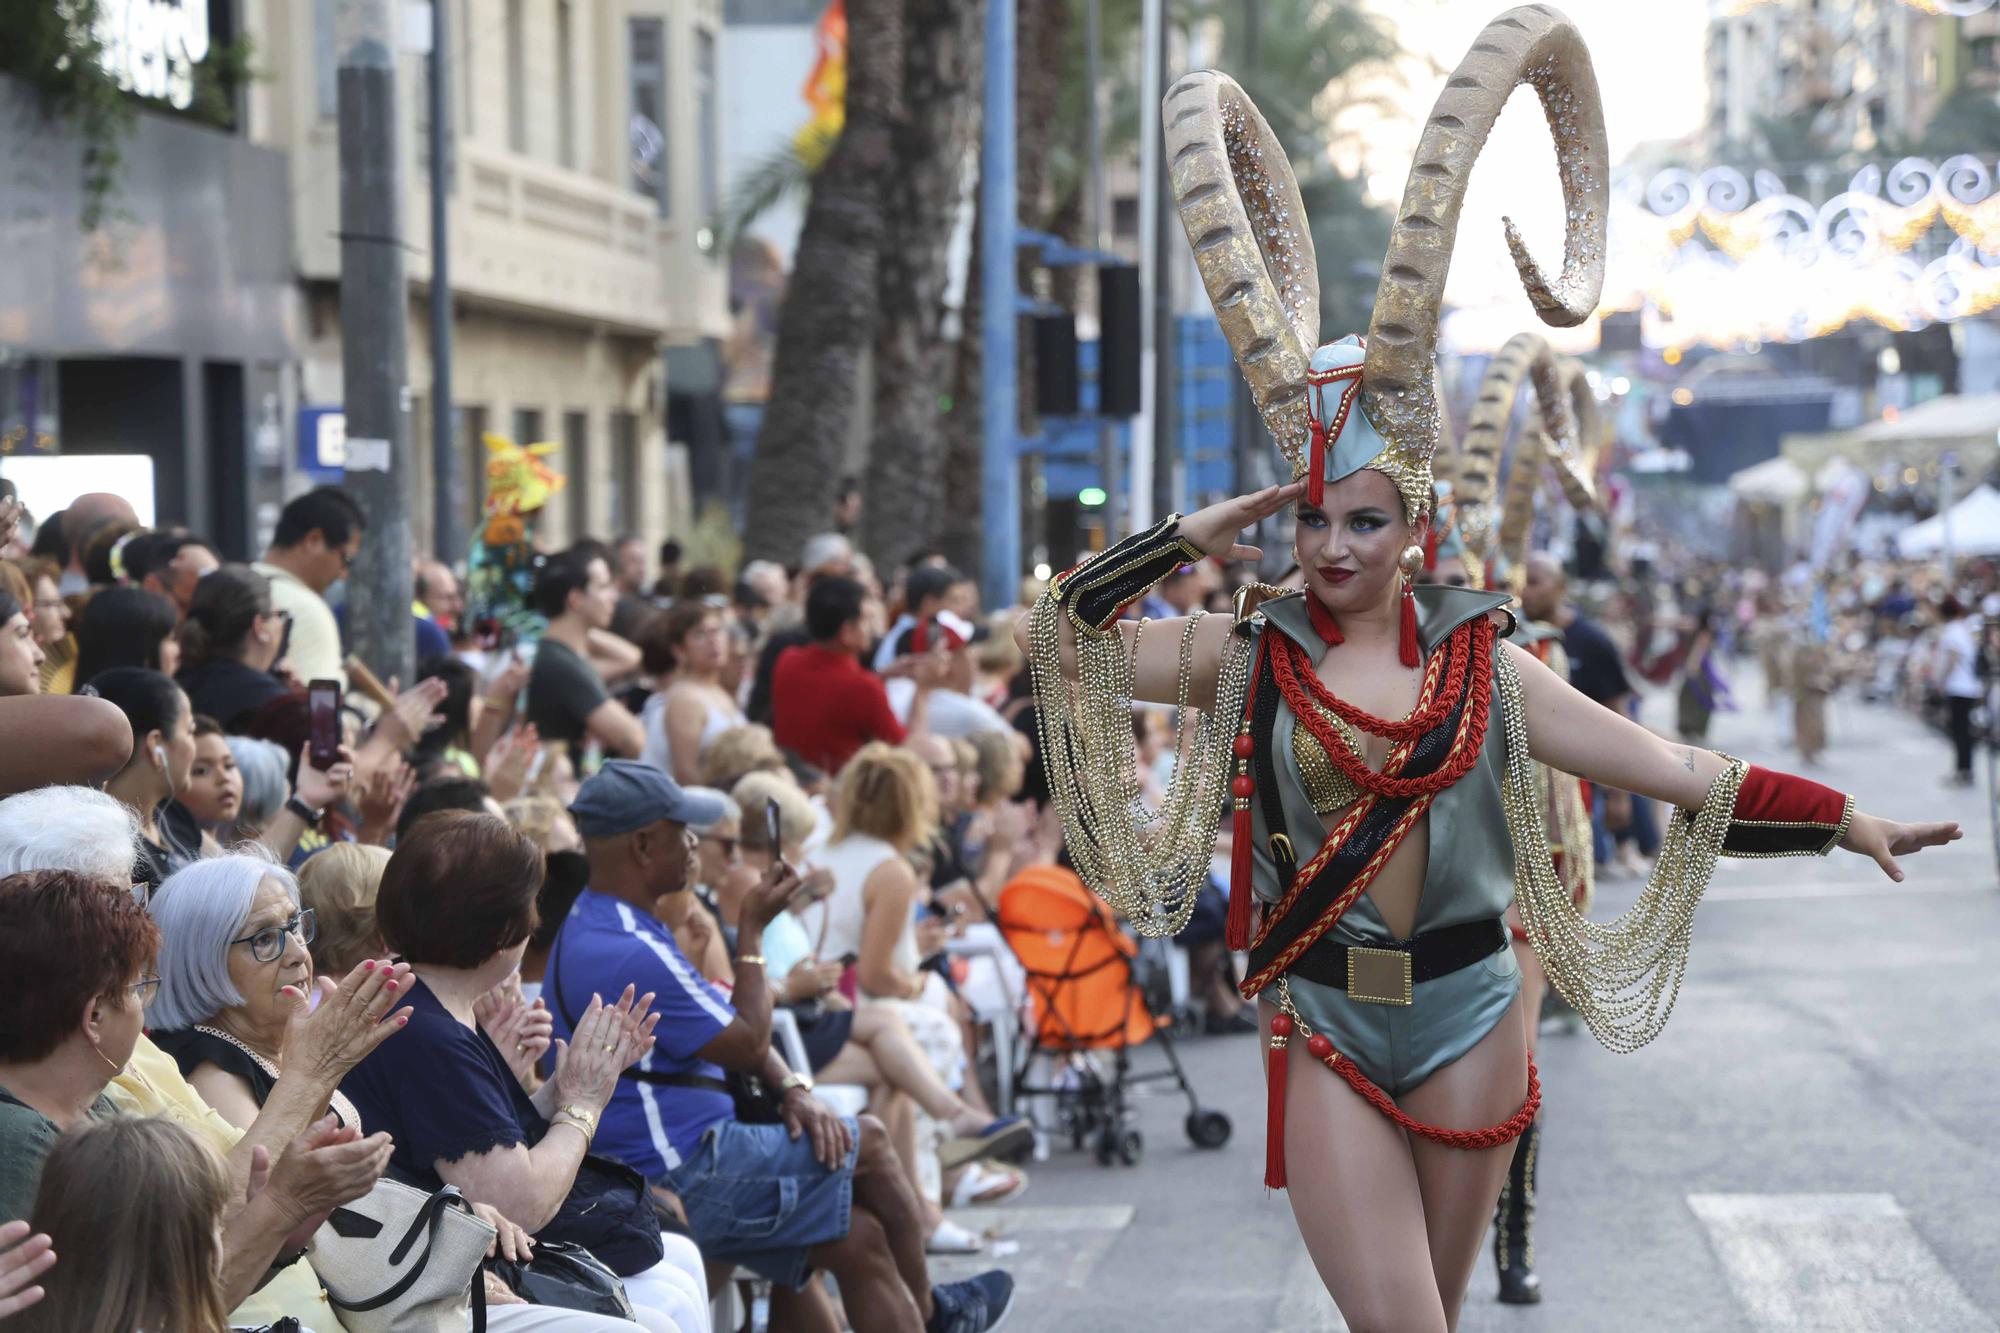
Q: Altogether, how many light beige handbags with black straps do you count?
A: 1